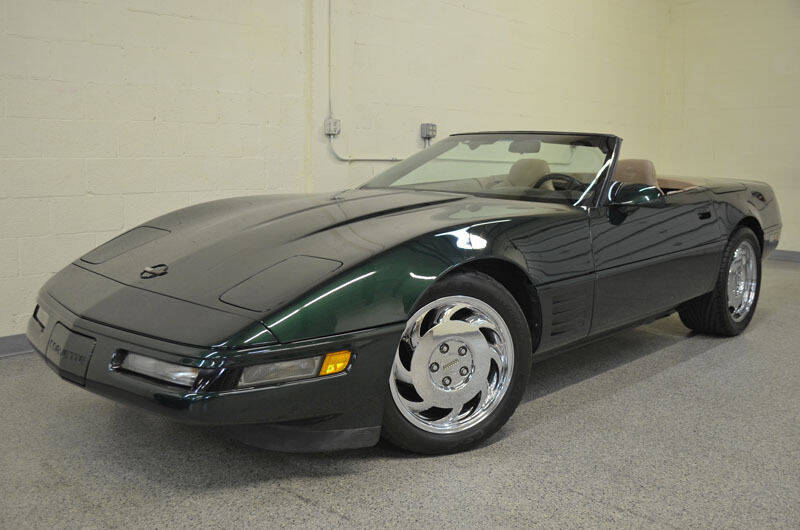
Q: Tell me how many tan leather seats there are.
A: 2